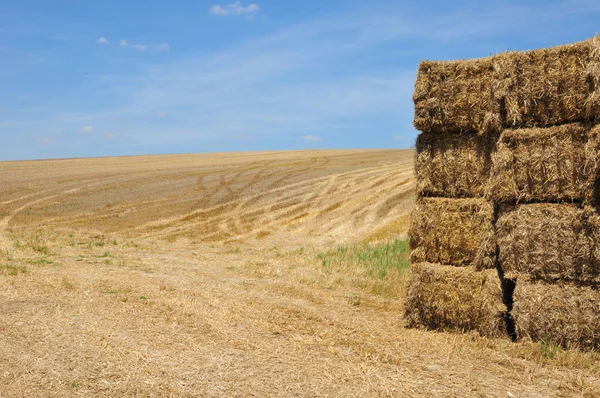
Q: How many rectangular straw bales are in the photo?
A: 8